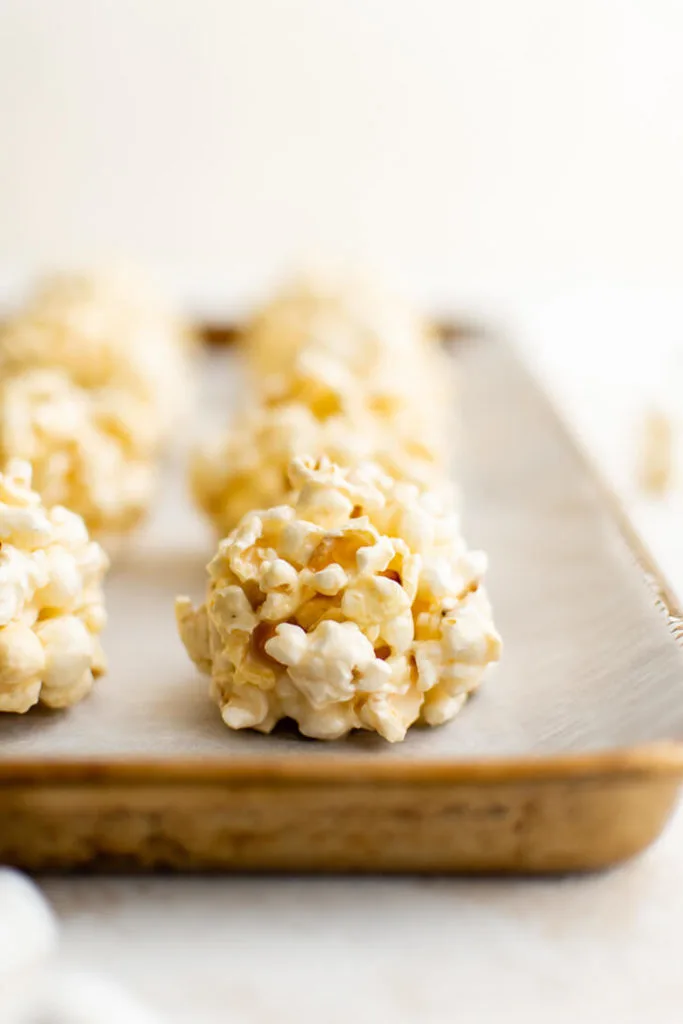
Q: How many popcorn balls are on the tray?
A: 6